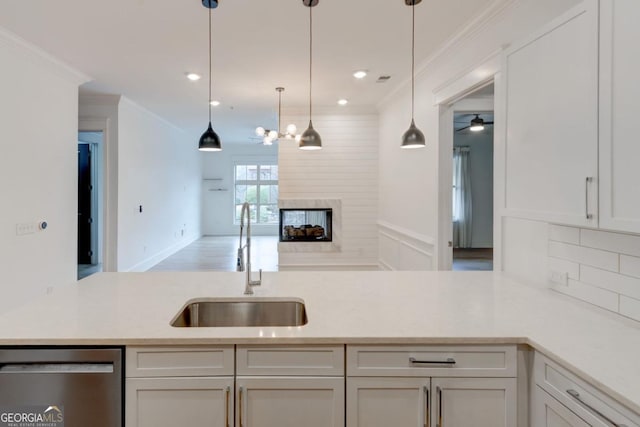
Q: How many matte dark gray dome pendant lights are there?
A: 3